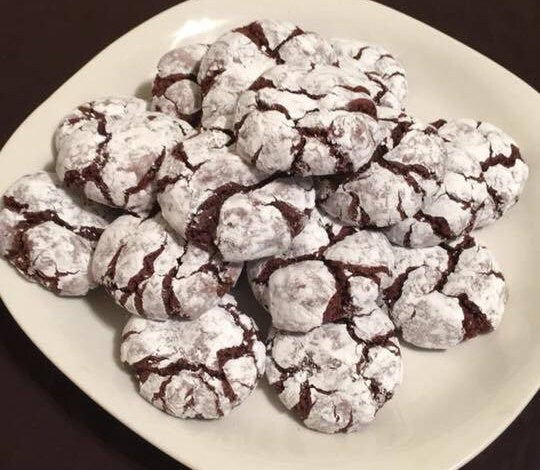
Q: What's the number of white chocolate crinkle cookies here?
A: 14